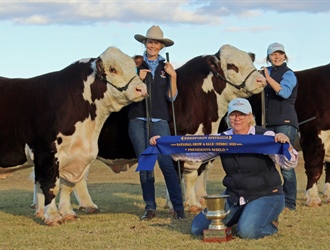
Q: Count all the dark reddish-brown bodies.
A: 3